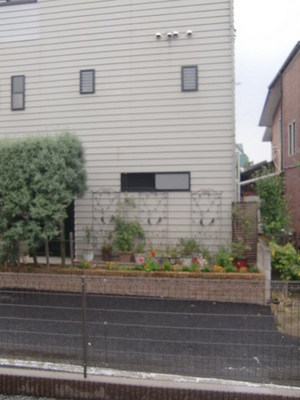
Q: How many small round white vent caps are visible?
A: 4